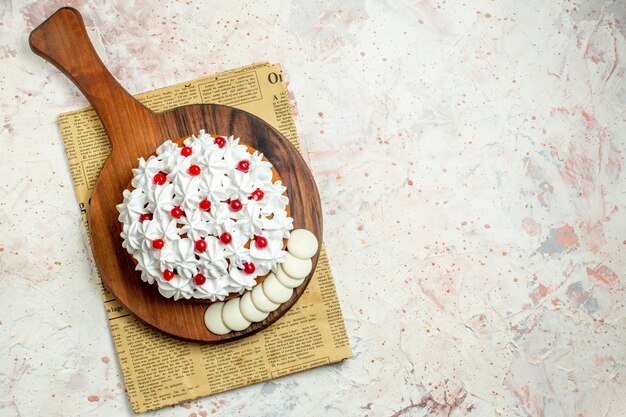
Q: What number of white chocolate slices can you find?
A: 8